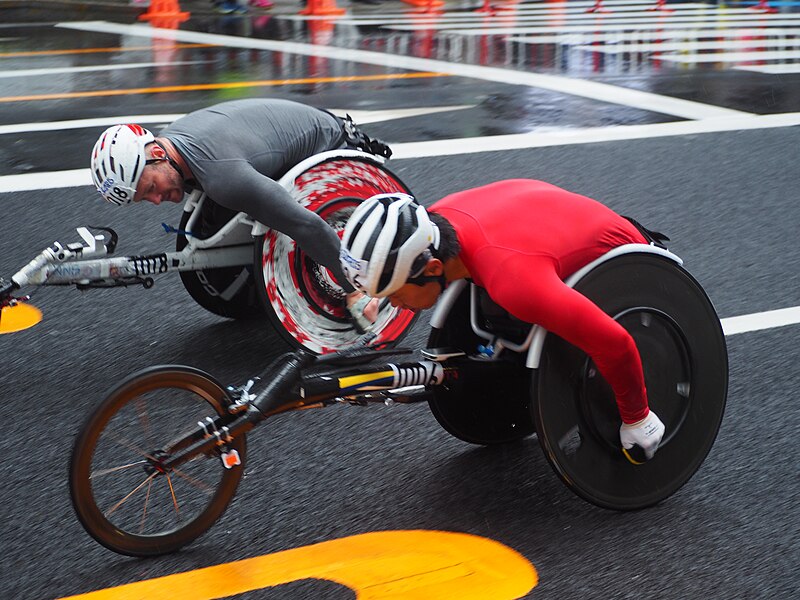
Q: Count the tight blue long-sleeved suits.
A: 0